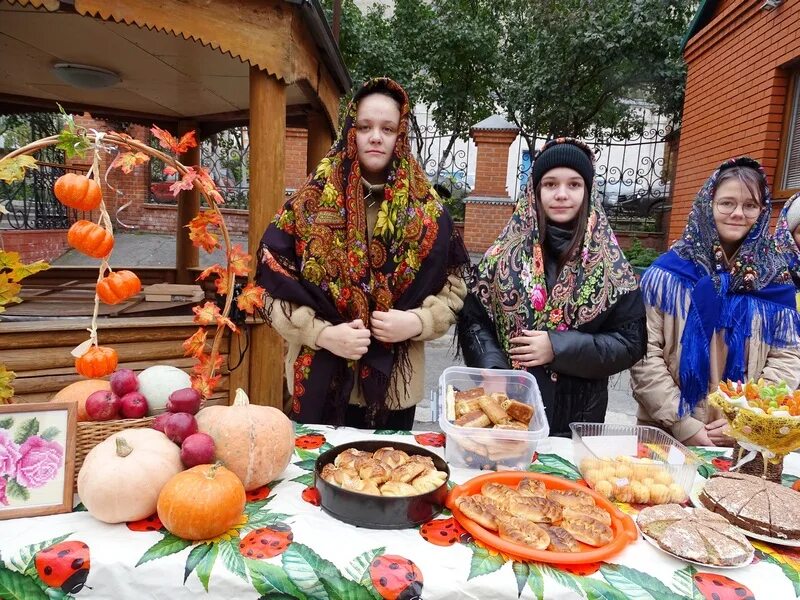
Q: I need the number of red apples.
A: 7